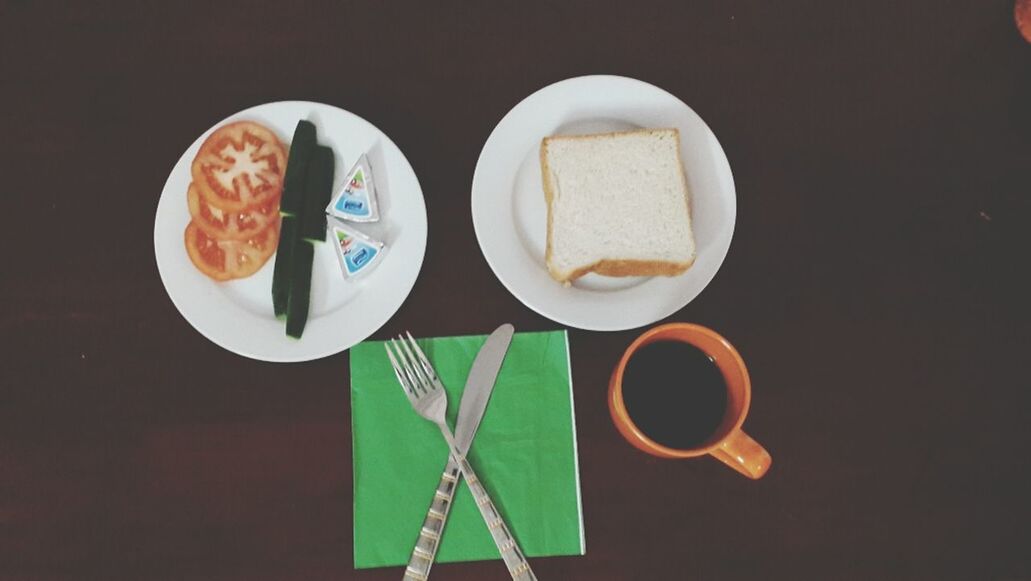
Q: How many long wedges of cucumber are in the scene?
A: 4